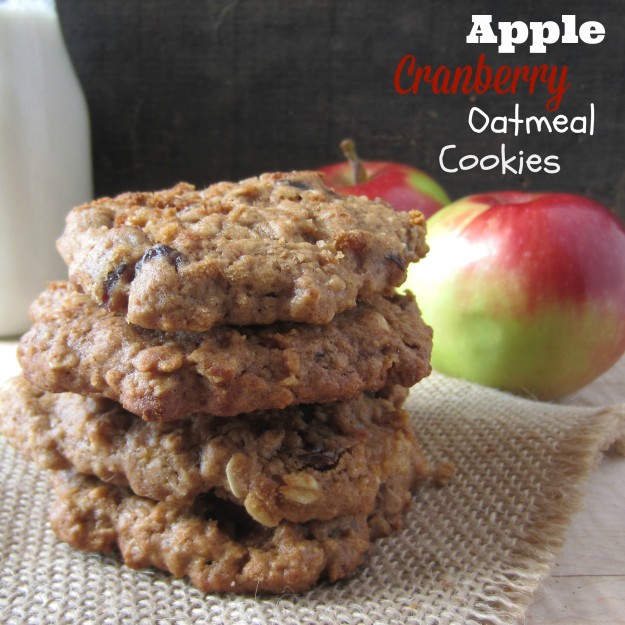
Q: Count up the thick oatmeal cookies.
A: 4